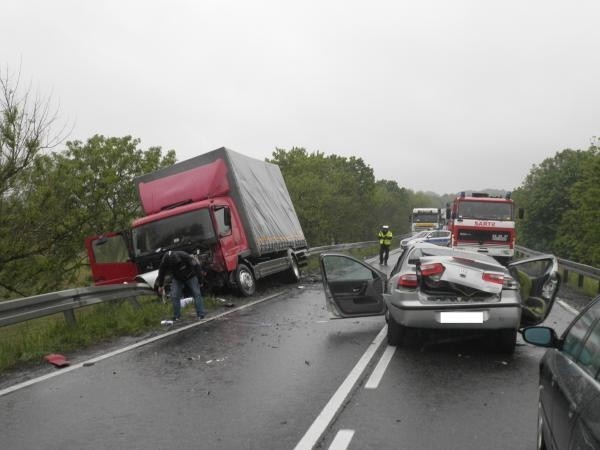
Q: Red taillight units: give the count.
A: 3